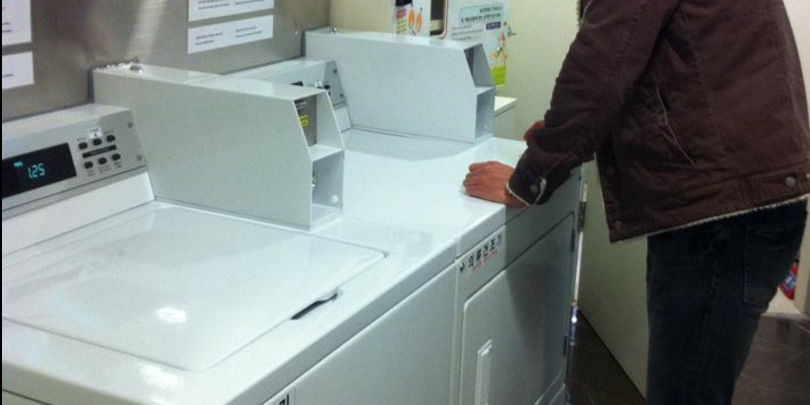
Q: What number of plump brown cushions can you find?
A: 0